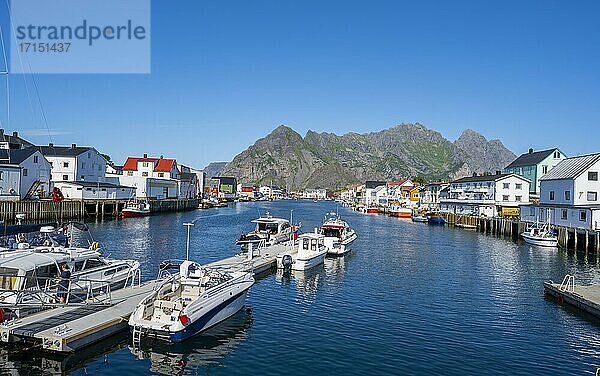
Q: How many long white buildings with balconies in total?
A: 1